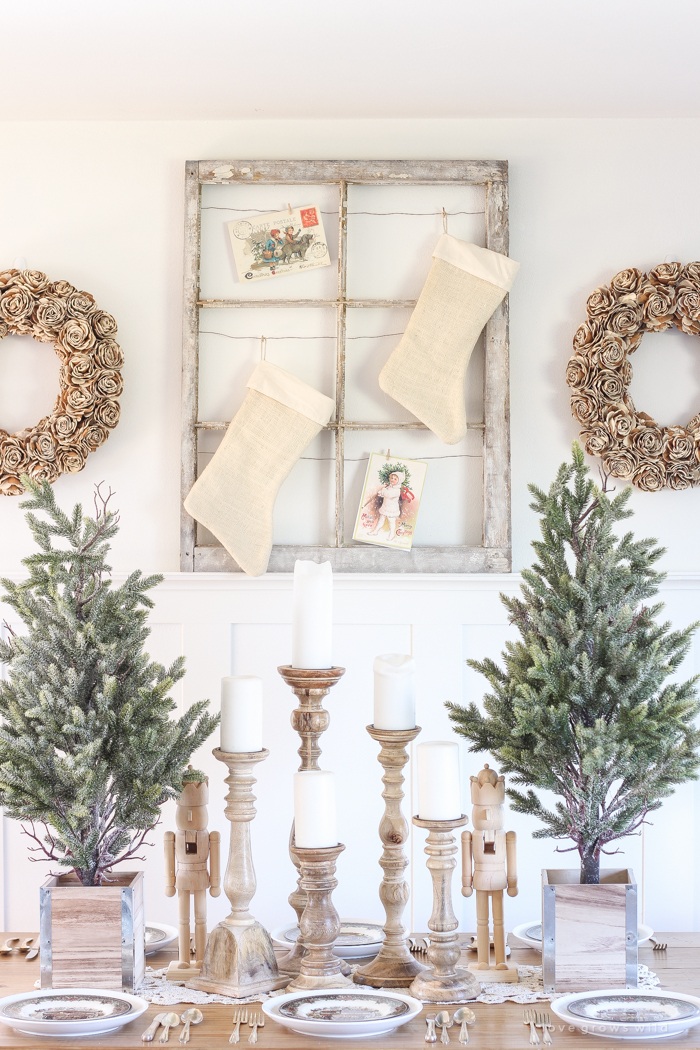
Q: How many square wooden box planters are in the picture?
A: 2